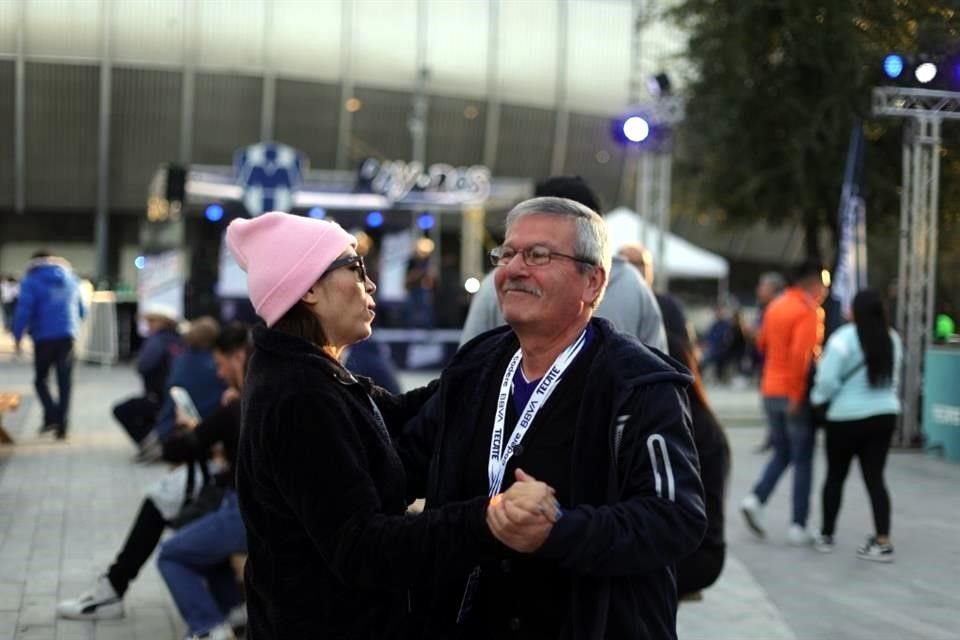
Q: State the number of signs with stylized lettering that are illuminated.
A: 1